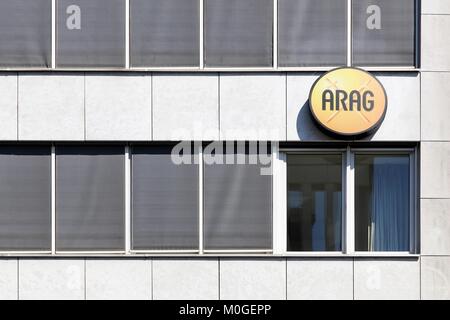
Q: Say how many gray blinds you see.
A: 10